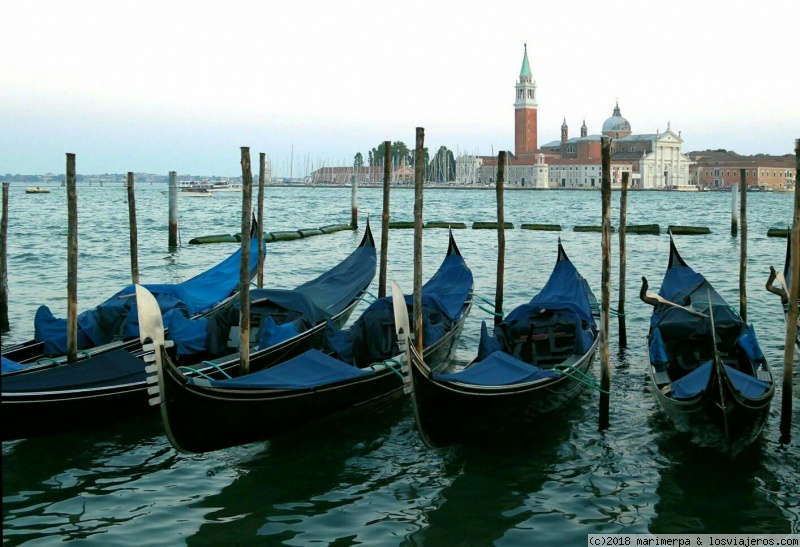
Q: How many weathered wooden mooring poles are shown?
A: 12